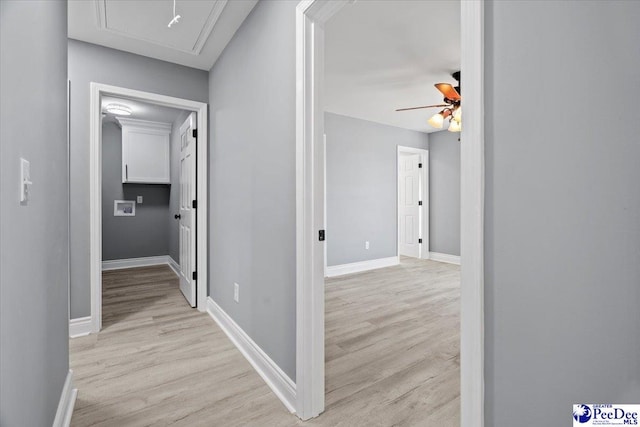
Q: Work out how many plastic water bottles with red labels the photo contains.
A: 0